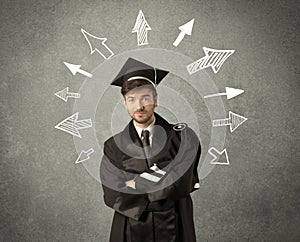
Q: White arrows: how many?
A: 11